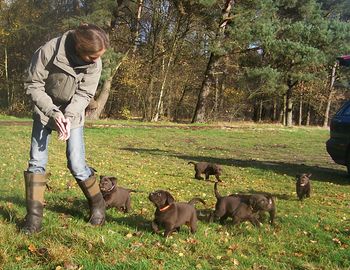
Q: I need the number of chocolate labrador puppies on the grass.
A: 6